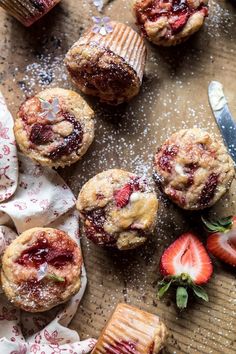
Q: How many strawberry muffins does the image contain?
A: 8